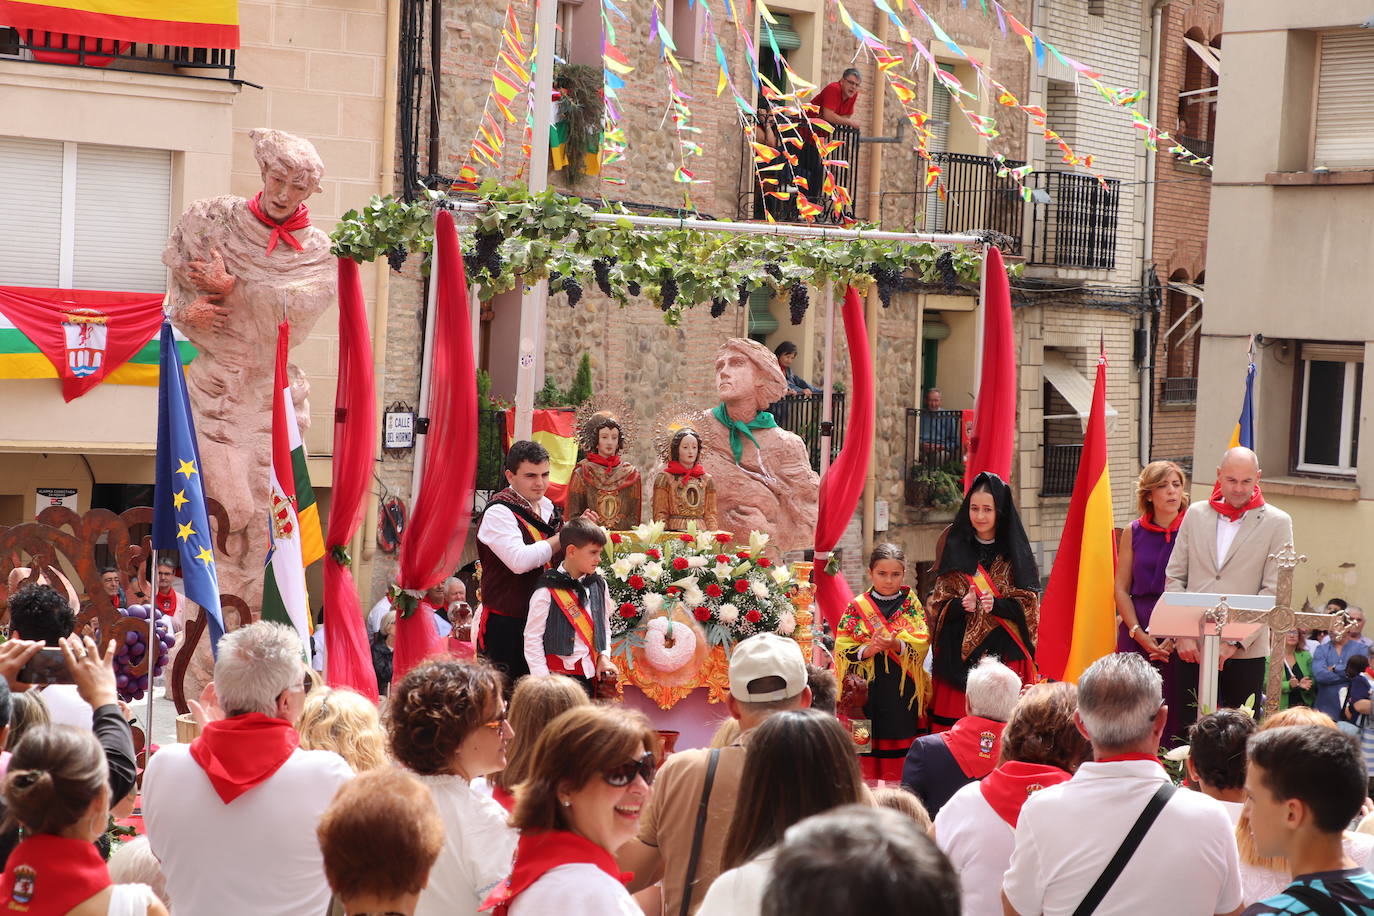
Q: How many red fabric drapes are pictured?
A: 4